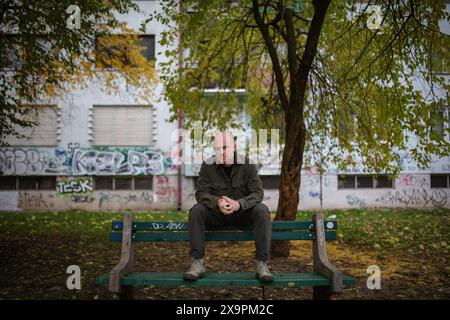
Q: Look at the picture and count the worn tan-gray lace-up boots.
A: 2